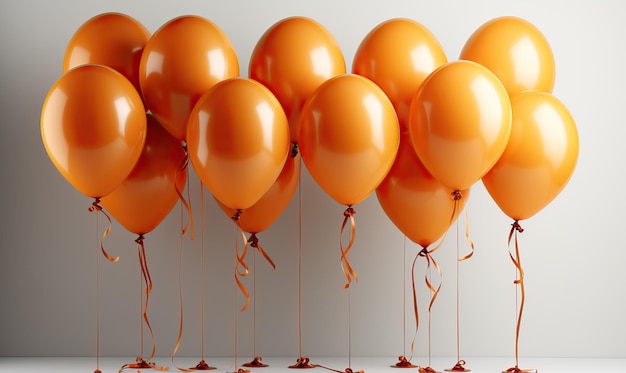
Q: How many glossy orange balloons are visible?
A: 13